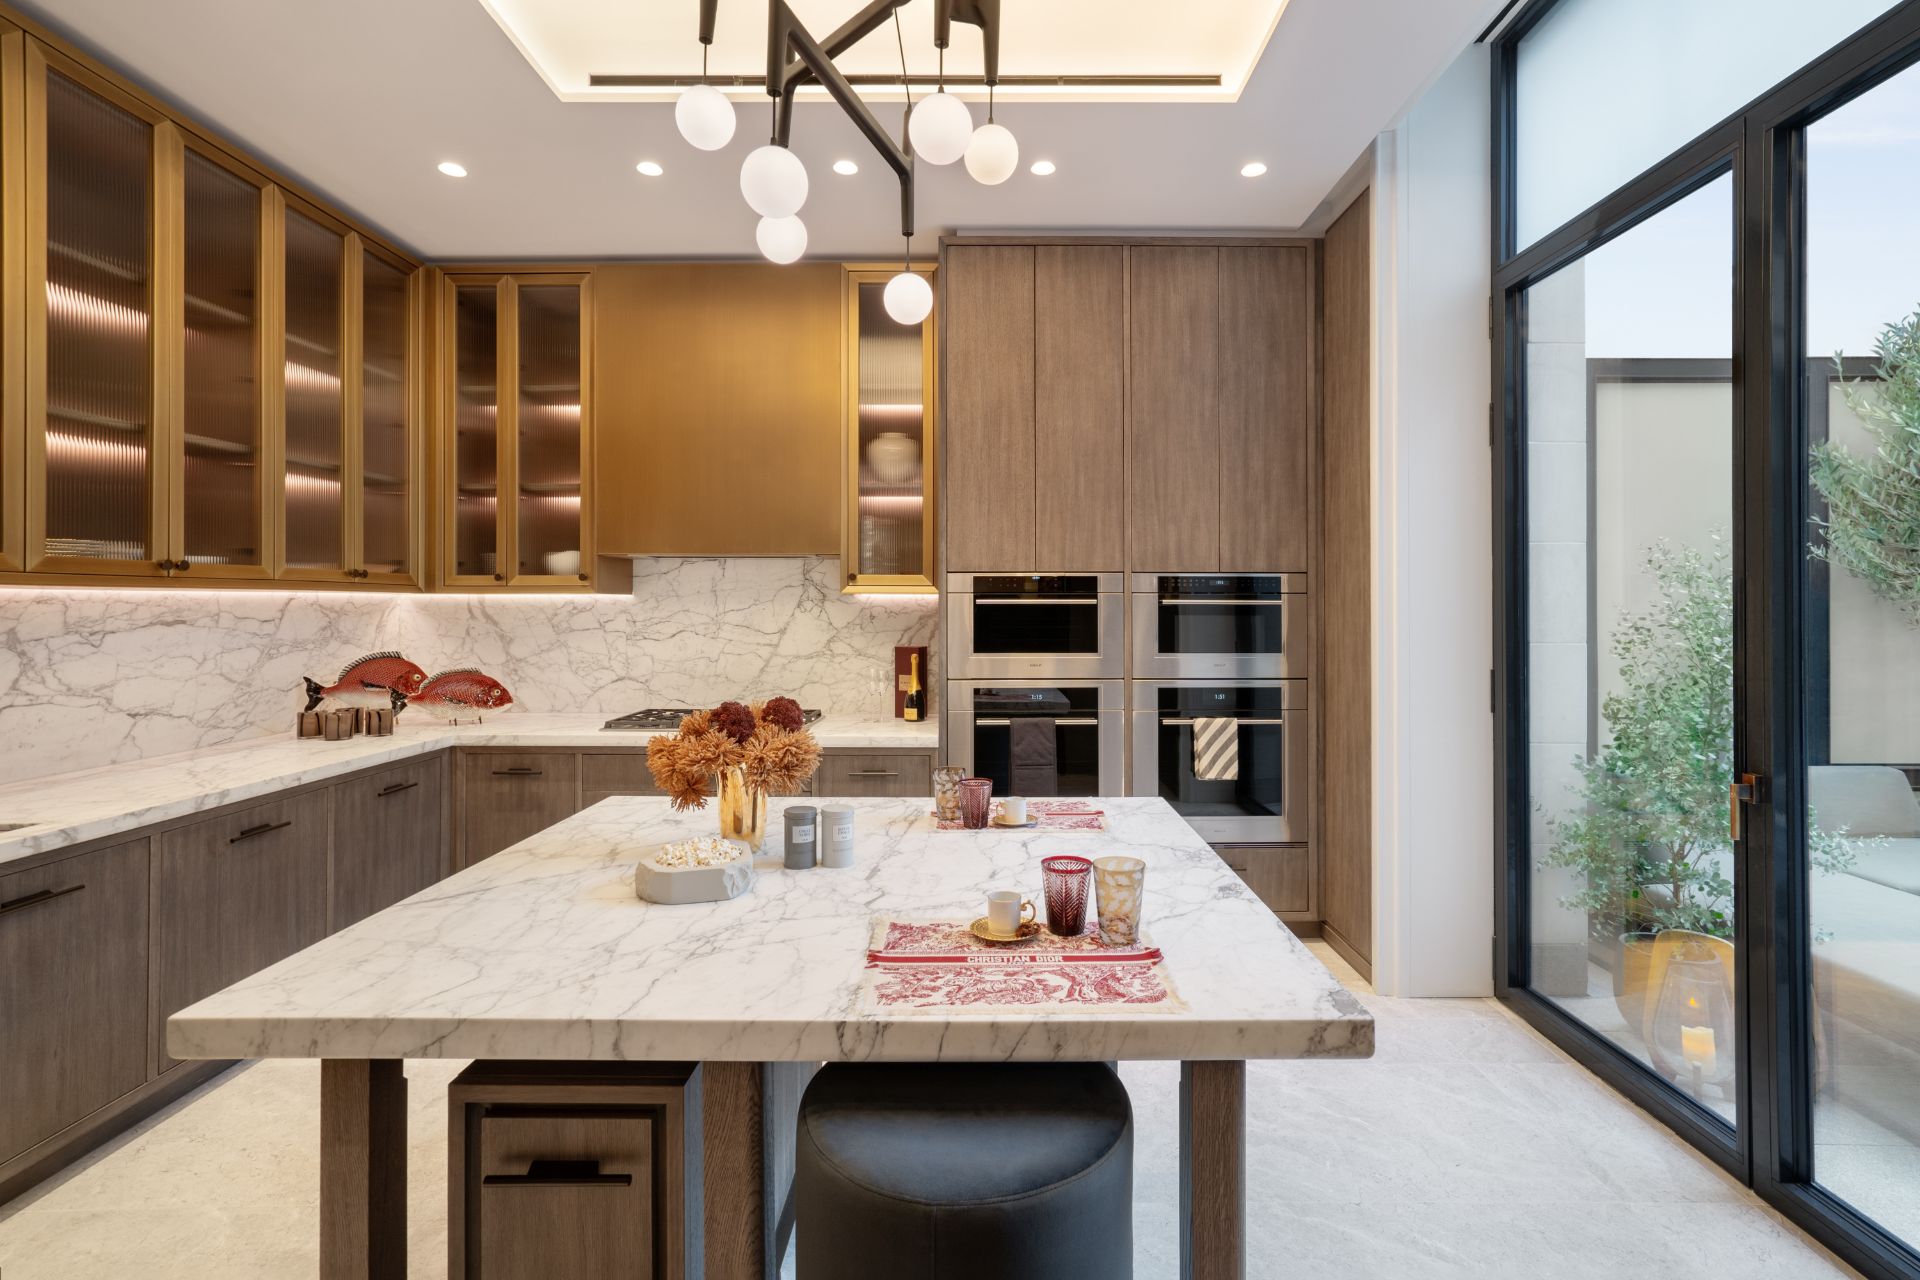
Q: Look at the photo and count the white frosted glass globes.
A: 6